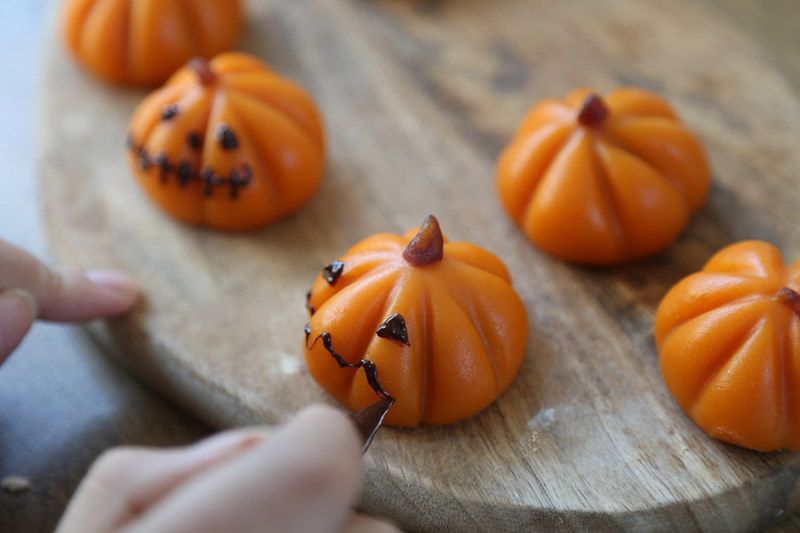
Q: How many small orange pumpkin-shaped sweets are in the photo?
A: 5